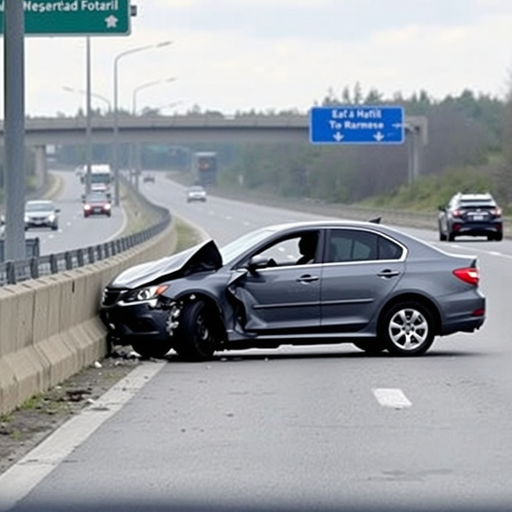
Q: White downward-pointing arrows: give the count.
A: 2